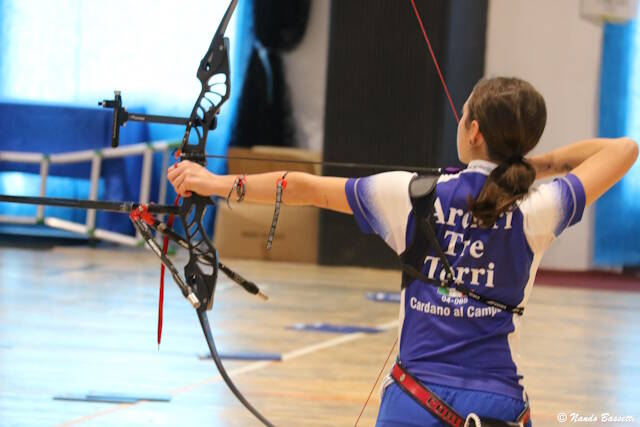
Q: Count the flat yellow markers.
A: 0